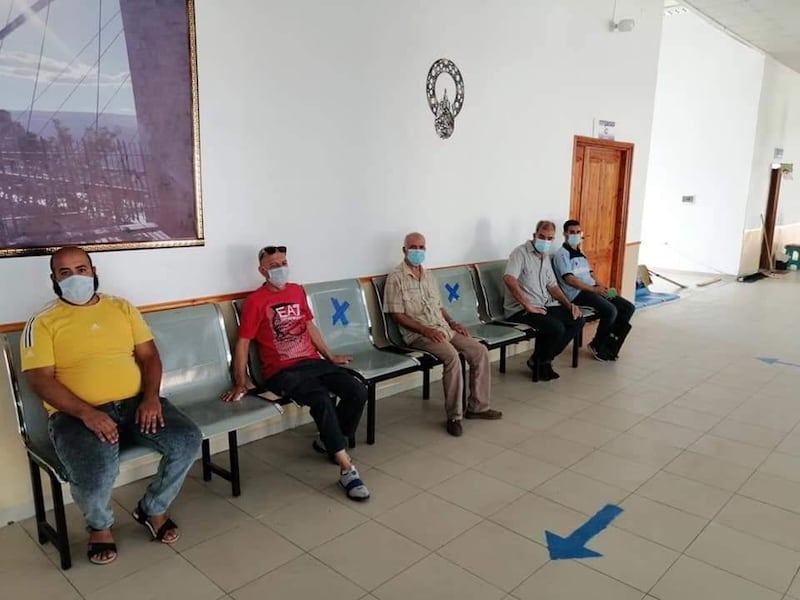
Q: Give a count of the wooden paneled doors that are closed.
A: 1